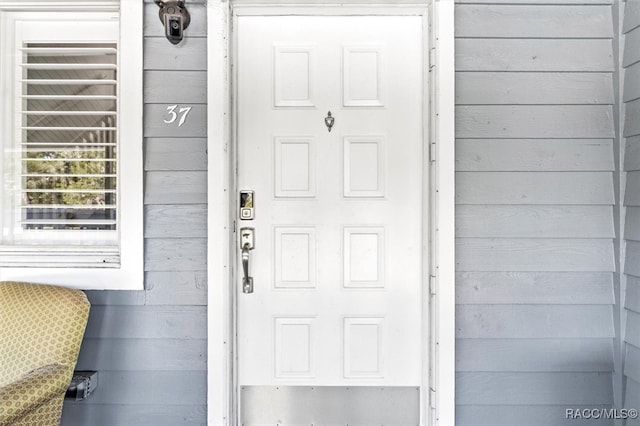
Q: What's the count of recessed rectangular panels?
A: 8